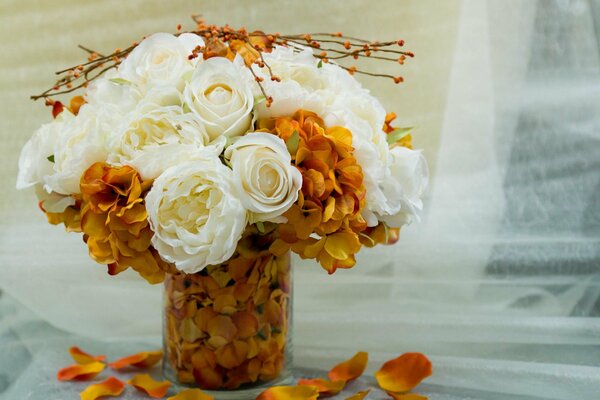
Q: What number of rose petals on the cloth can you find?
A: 12